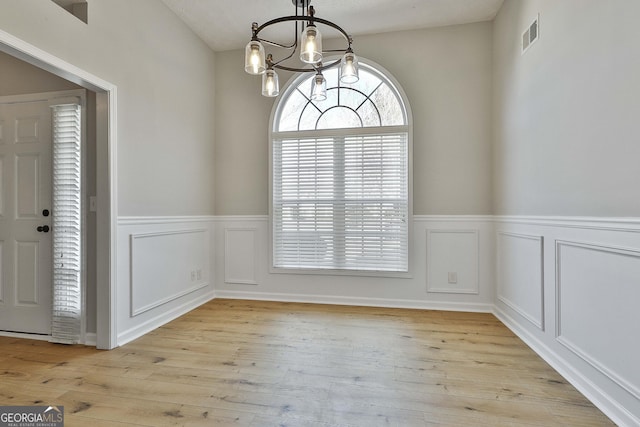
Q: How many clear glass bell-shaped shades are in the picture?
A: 5